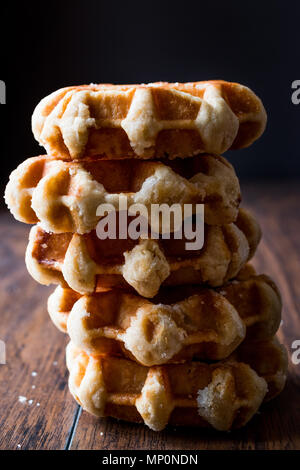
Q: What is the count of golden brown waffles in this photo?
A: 5